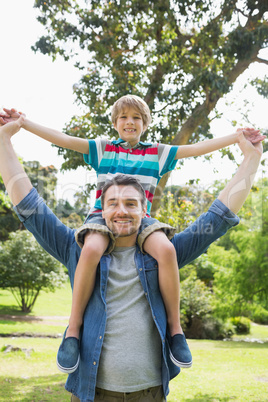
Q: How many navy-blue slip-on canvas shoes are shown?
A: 2